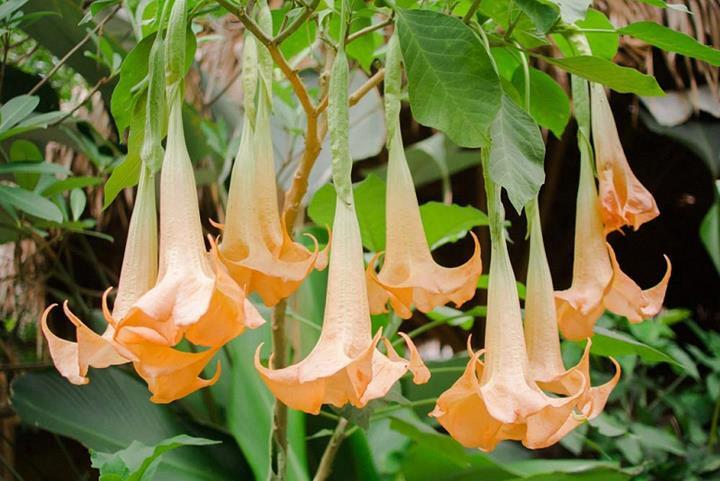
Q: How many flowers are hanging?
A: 10